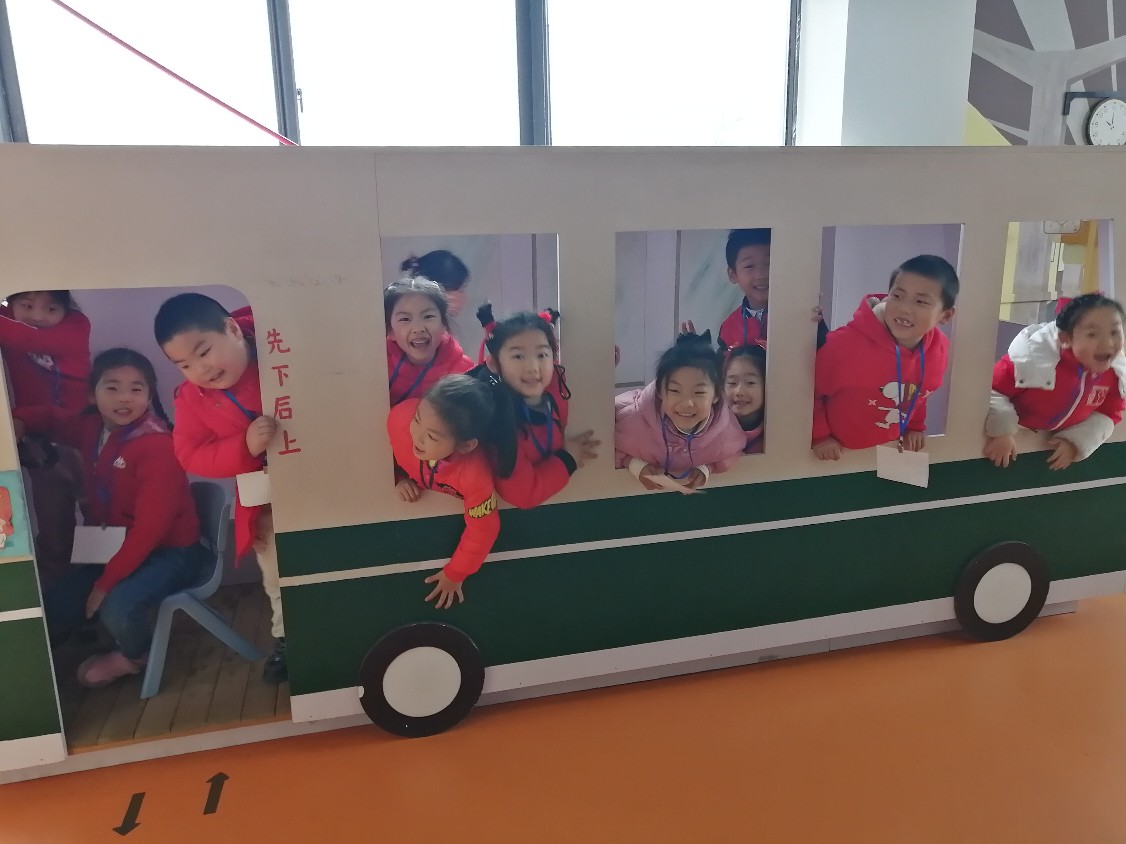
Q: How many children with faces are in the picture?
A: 11